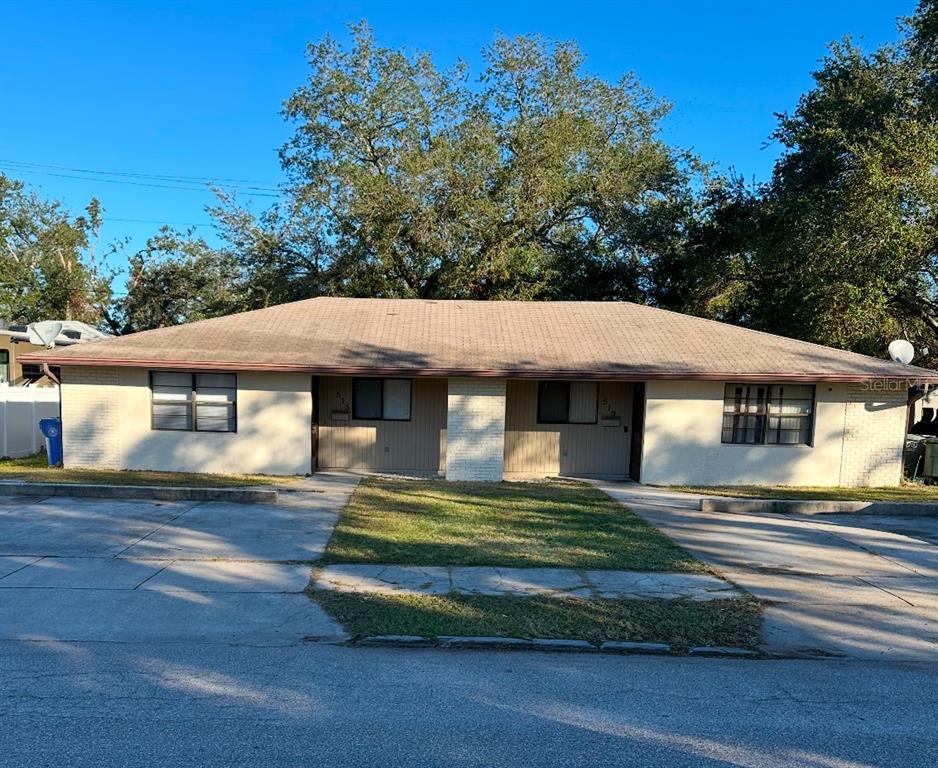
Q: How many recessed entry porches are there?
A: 2